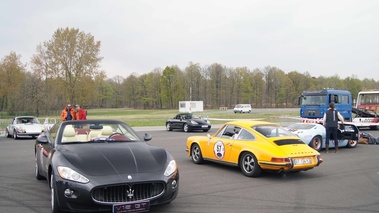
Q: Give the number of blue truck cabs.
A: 1